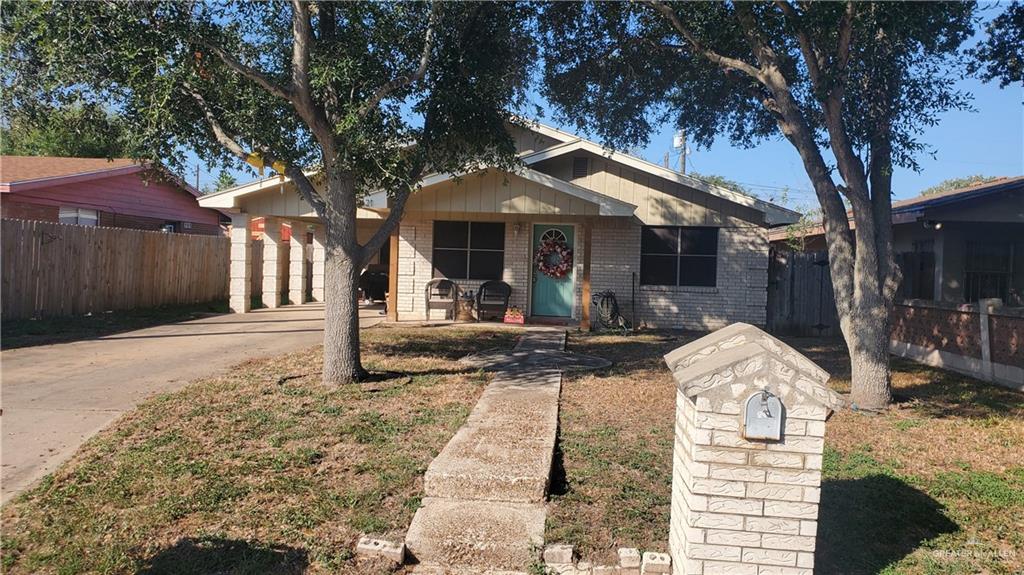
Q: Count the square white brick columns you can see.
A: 4